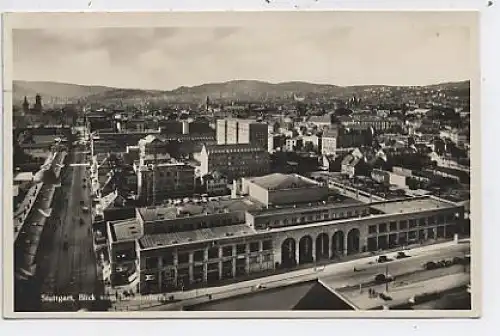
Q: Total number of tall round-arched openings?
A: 5